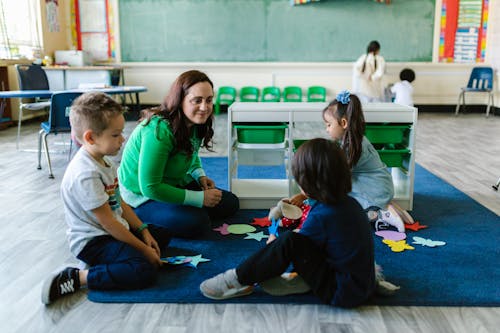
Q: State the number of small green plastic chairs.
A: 5